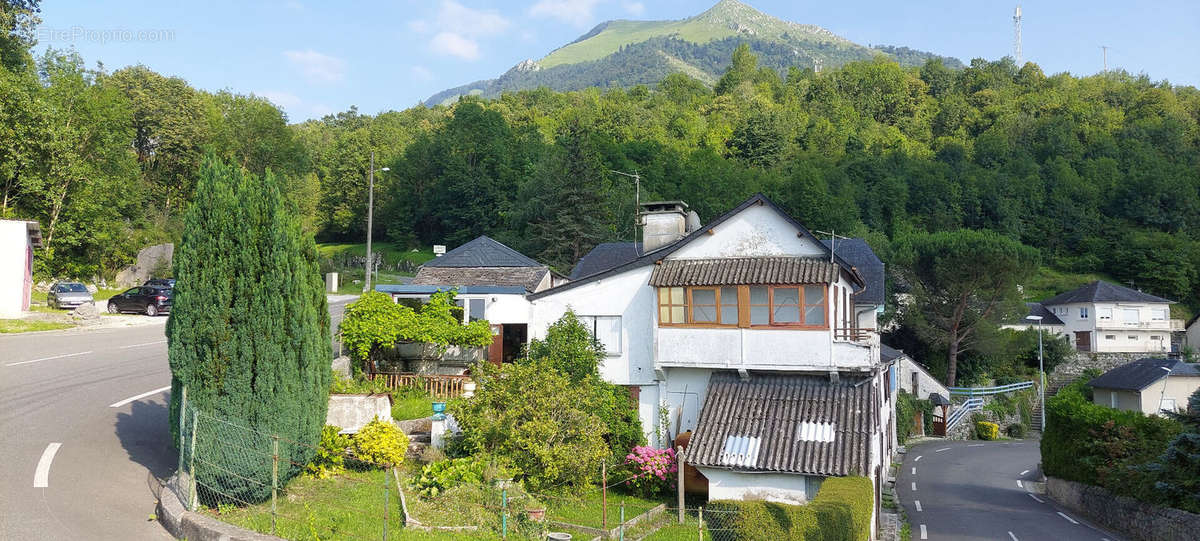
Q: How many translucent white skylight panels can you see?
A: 2